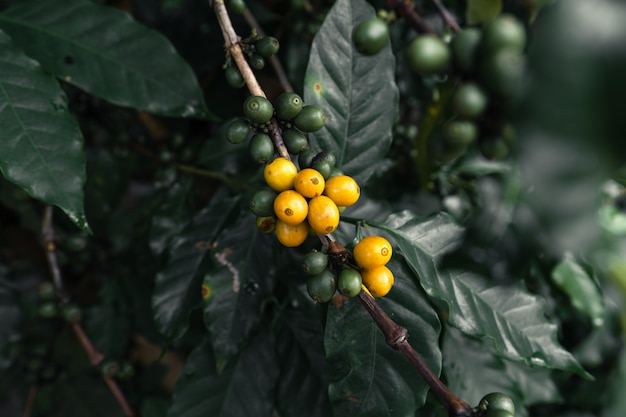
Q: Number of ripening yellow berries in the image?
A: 8